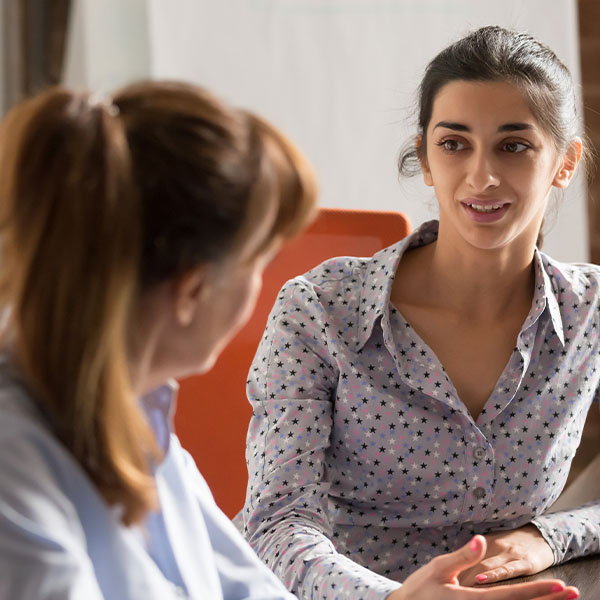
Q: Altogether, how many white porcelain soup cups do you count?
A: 0